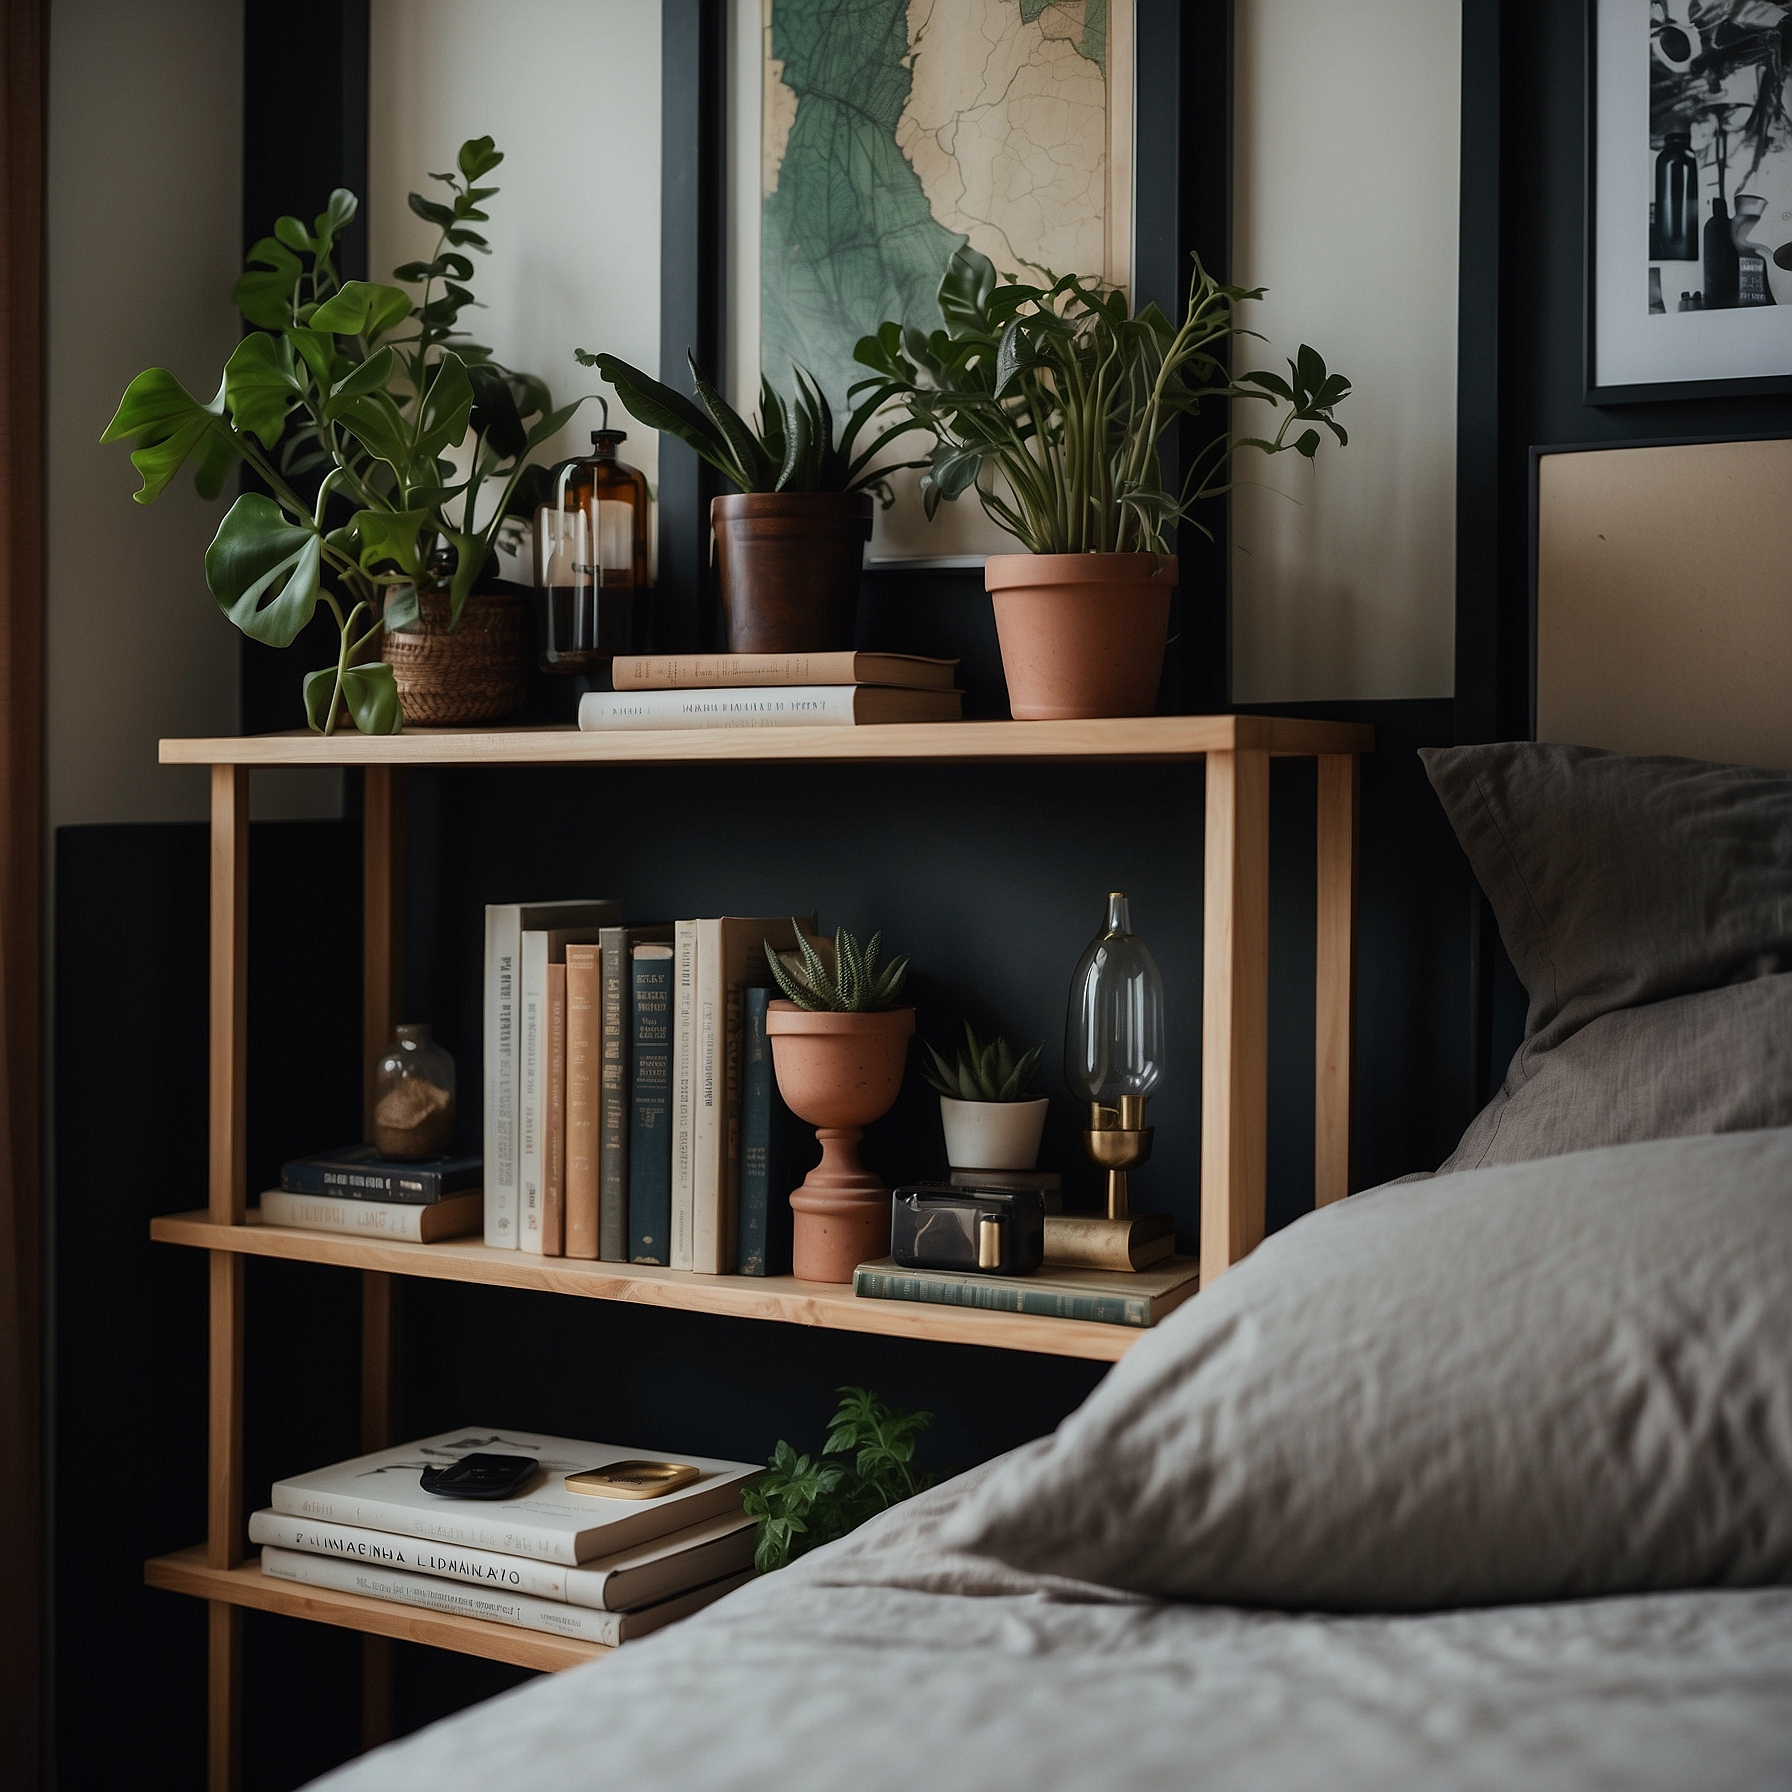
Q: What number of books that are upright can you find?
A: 9